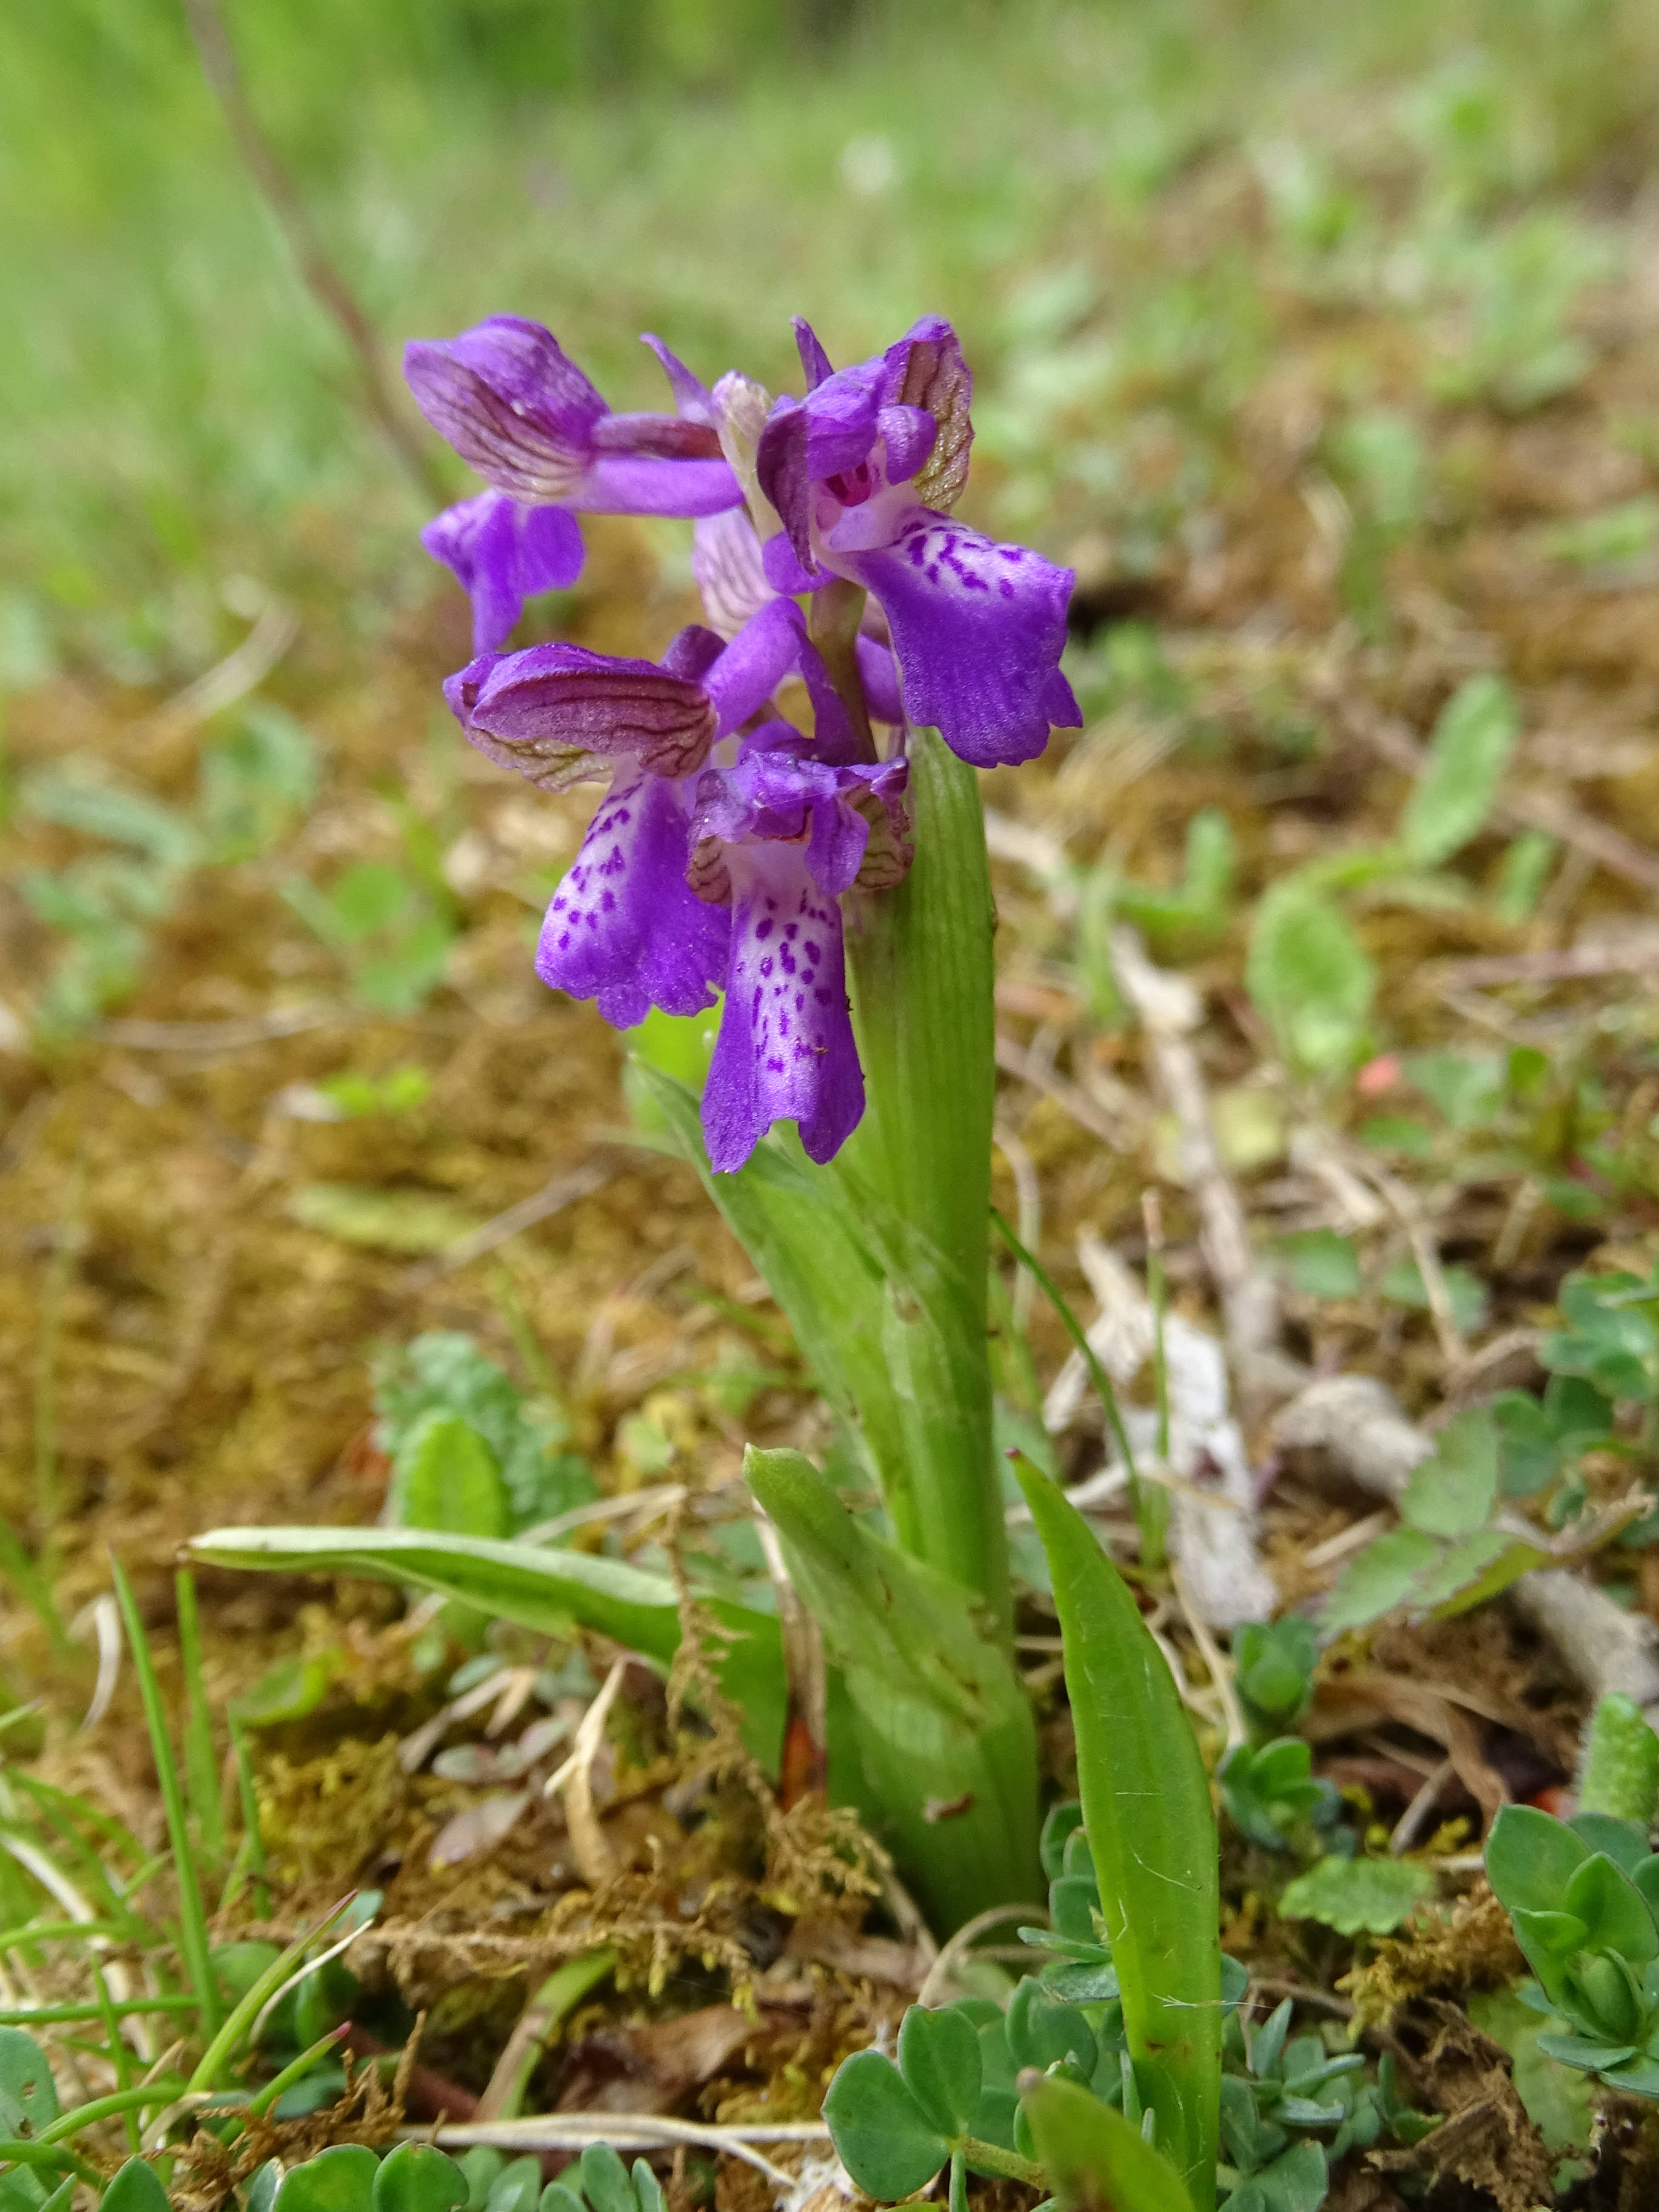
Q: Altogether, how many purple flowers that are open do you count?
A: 4